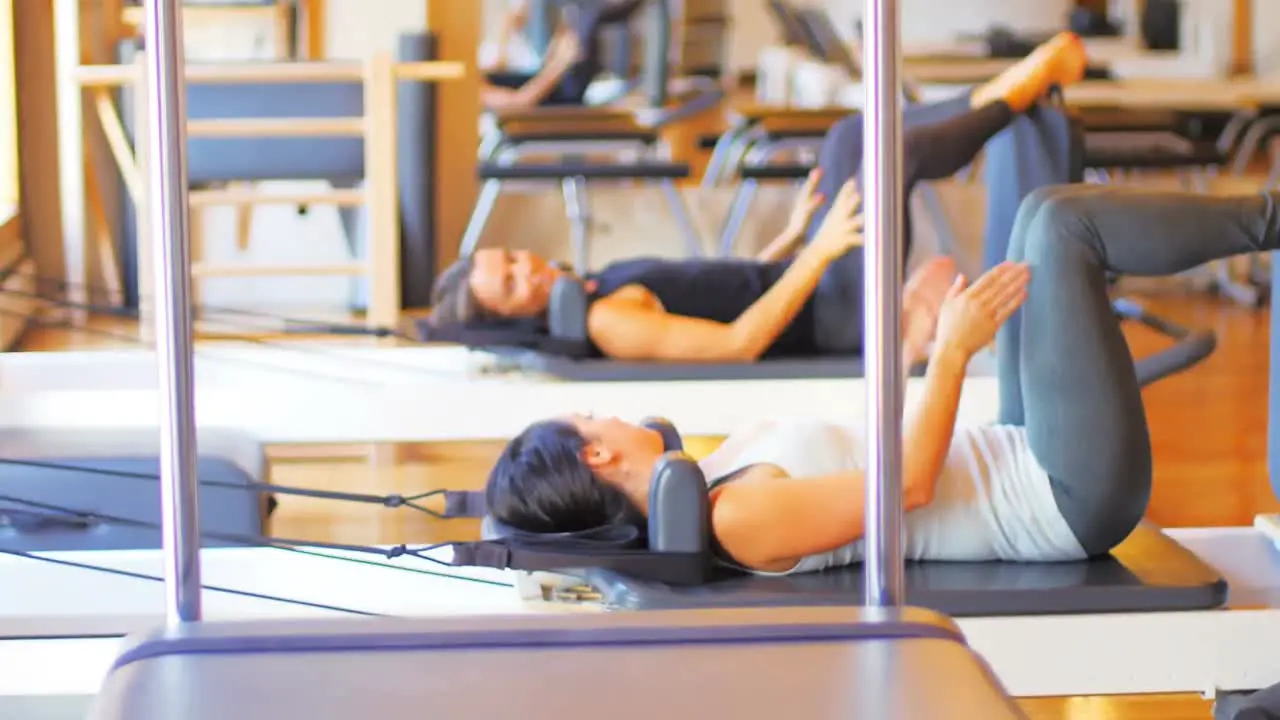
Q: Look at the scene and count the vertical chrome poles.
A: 2